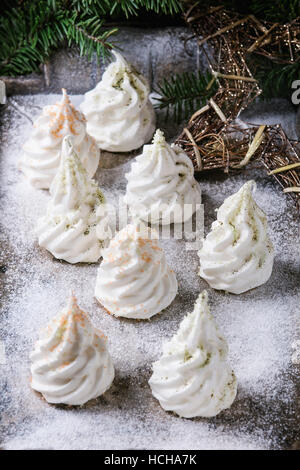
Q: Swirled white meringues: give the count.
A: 8